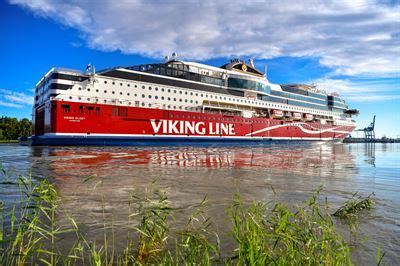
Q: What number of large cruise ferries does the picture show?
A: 1